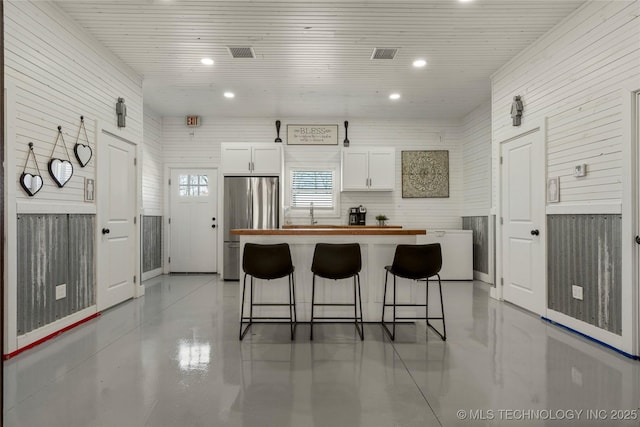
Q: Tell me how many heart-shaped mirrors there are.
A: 3